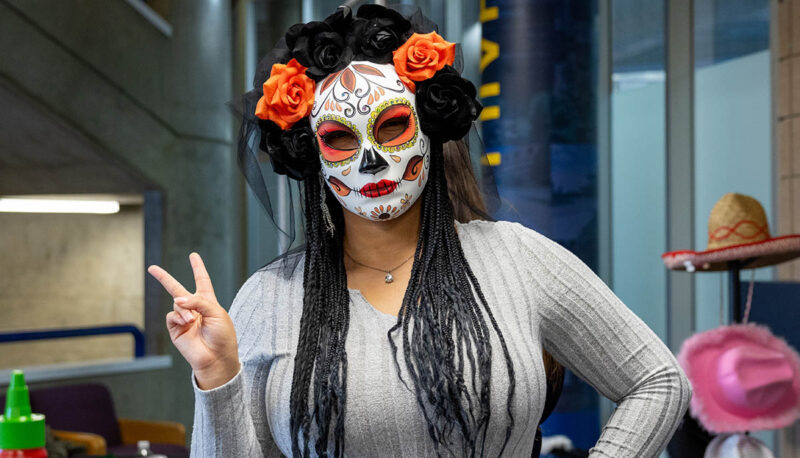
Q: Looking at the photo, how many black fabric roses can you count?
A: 4